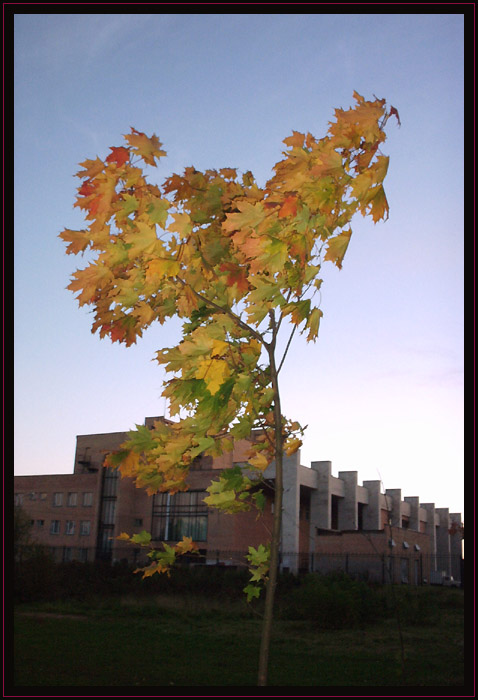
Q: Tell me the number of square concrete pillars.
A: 9